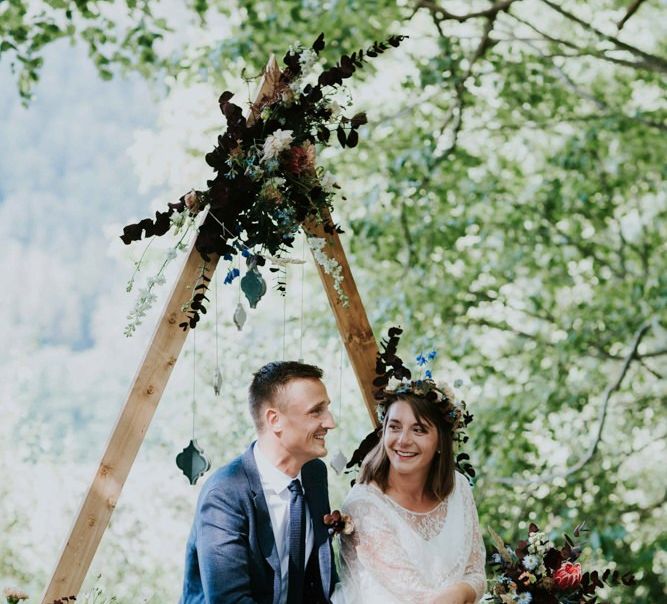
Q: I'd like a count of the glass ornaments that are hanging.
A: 5